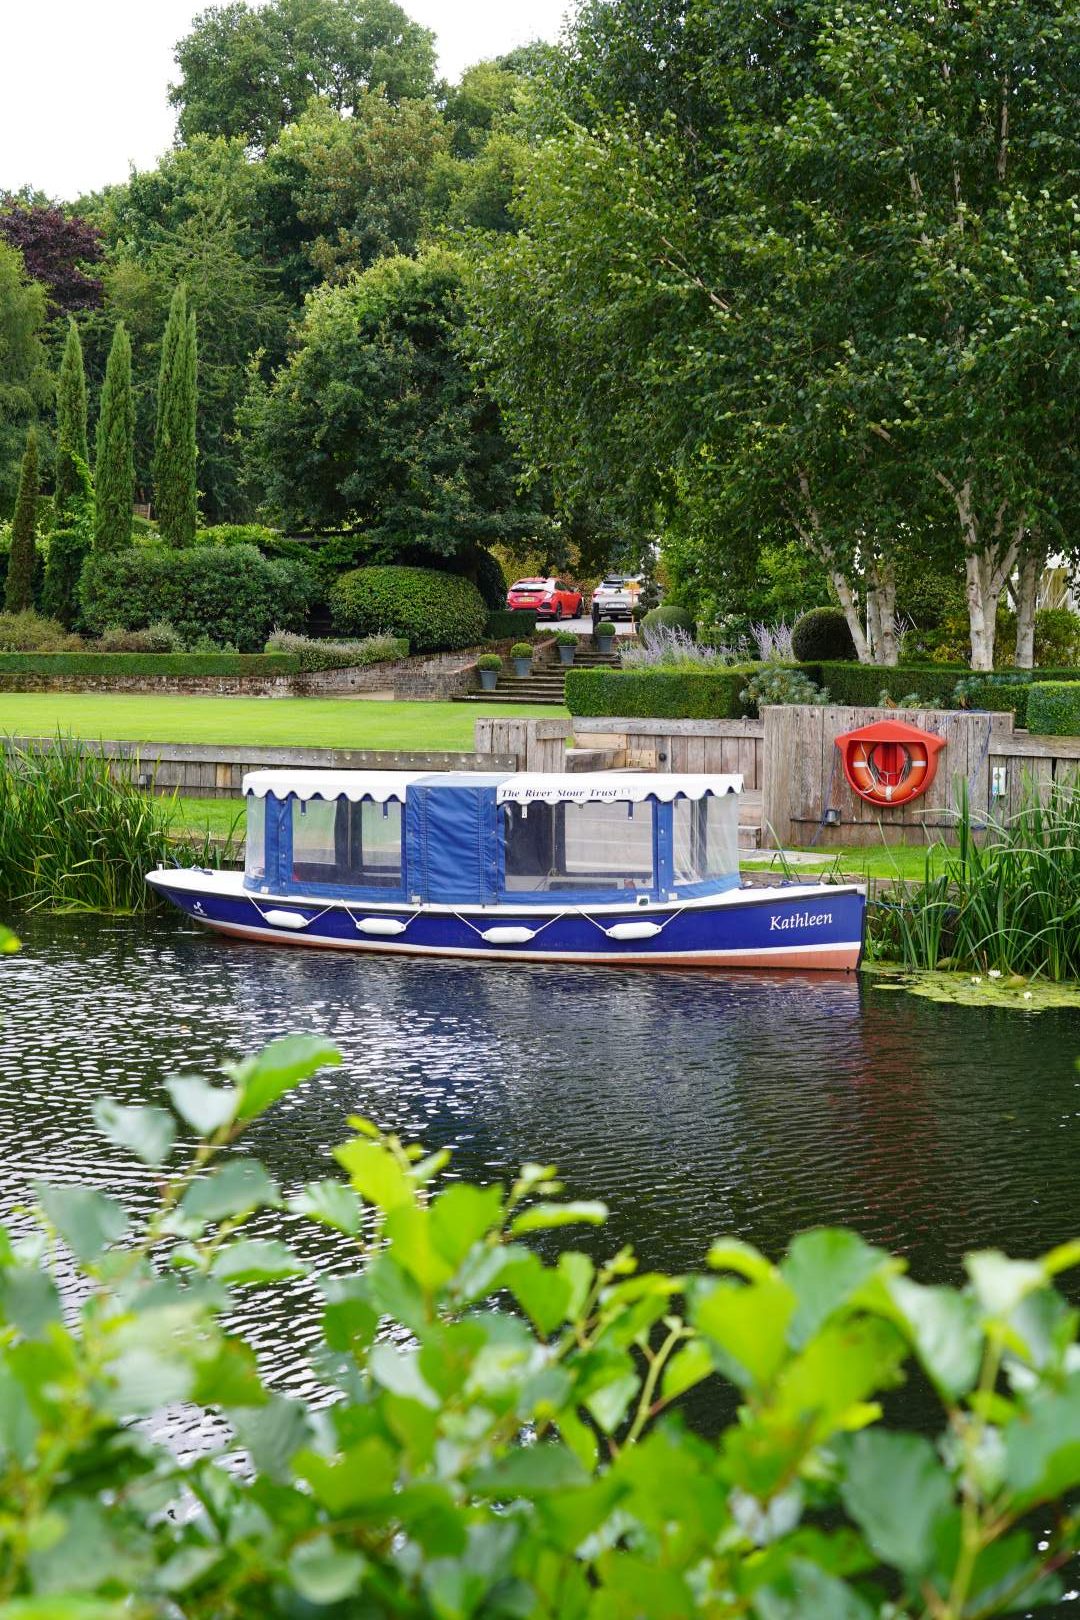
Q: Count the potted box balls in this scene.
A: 4